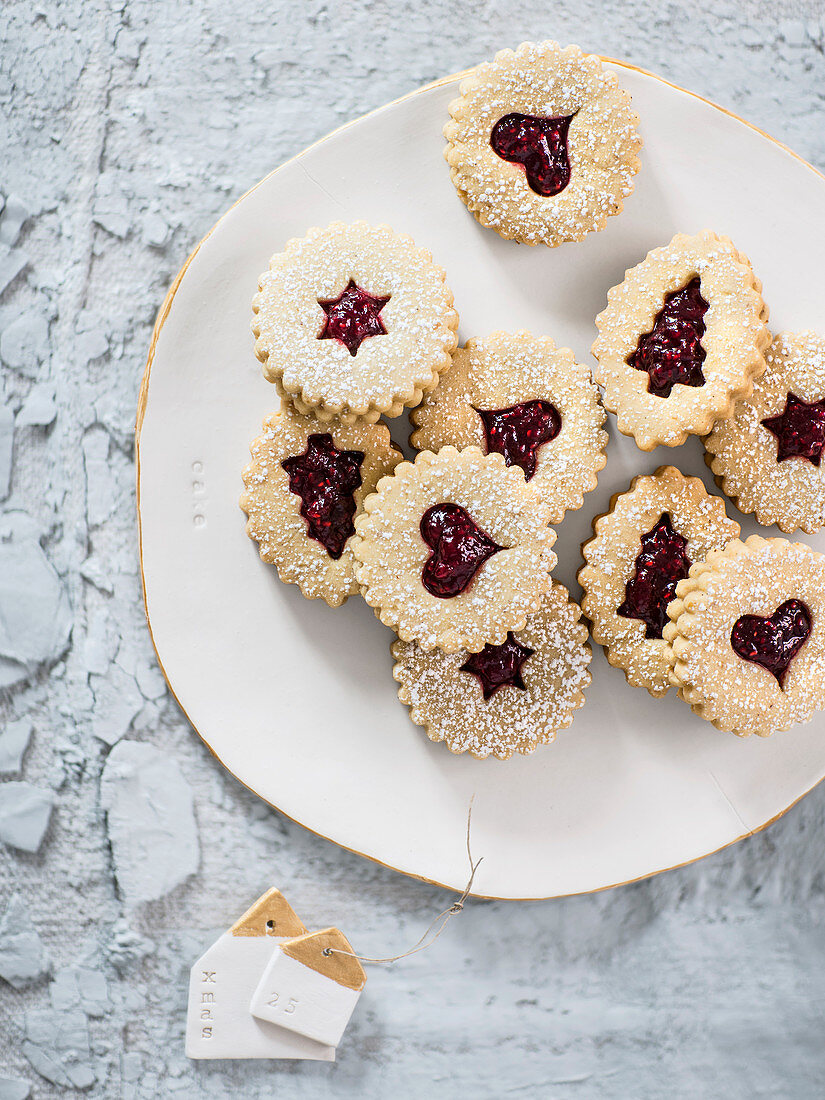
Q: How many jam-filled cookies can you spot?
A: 10